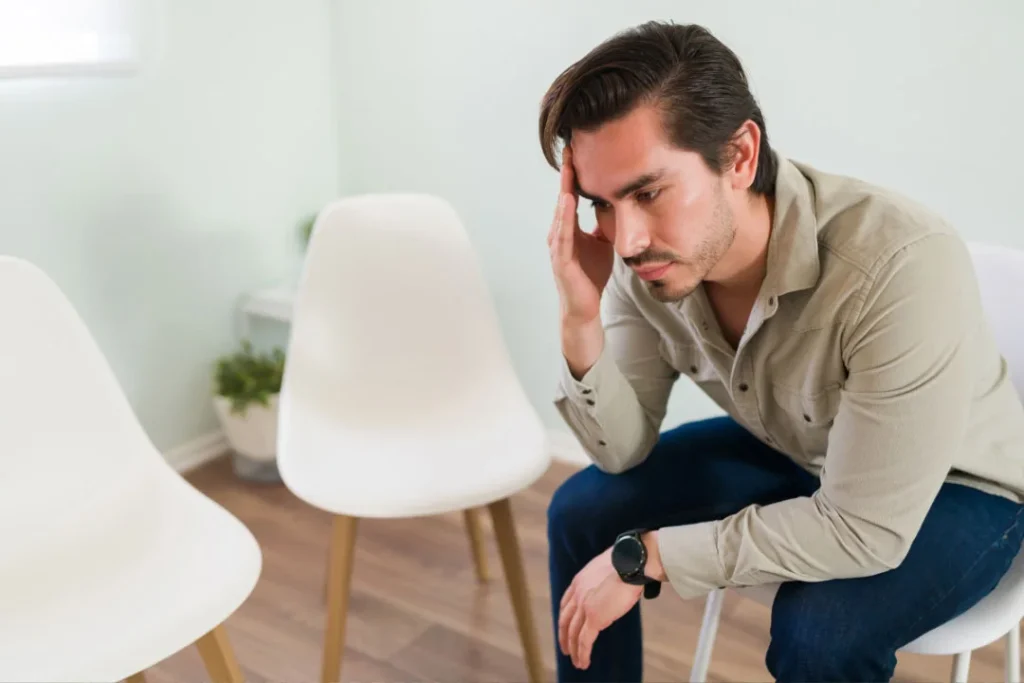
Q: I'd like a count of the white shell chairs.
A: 3